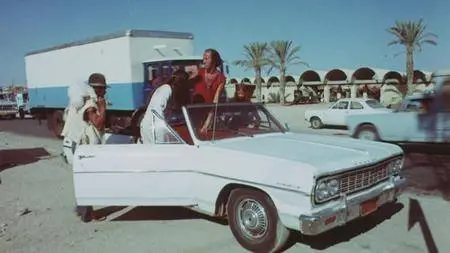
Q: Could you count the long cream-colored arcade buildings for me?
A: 1